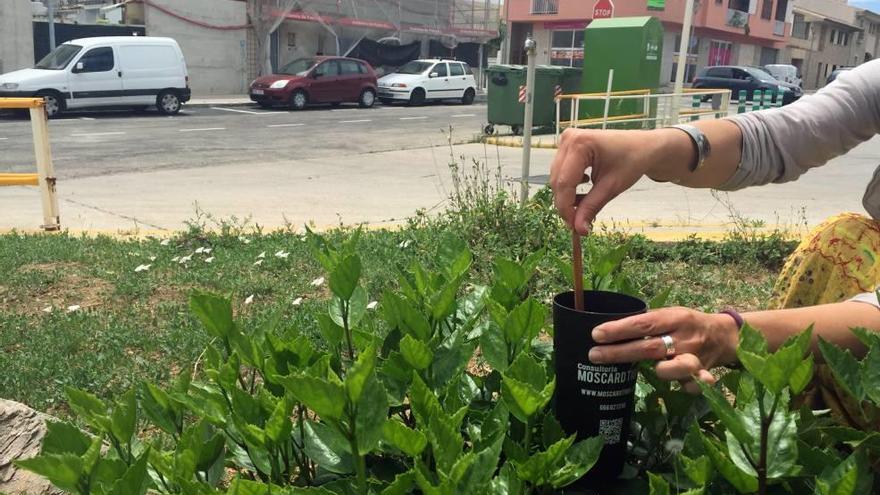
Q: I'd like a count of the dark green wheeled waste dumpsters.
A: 2